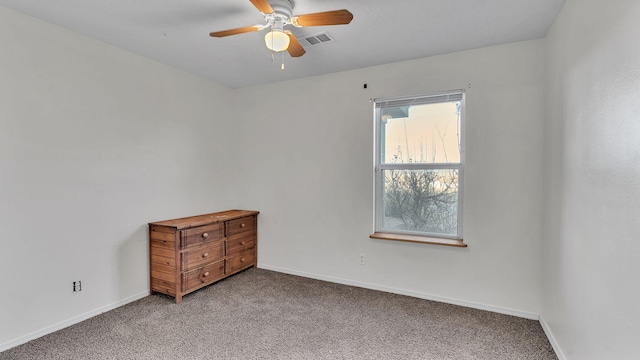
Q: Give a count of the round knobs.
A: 6